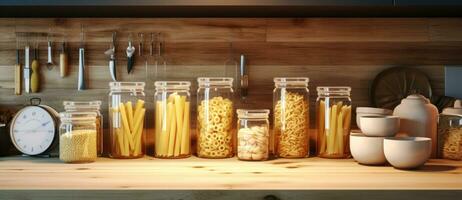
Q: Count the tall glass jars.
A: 5